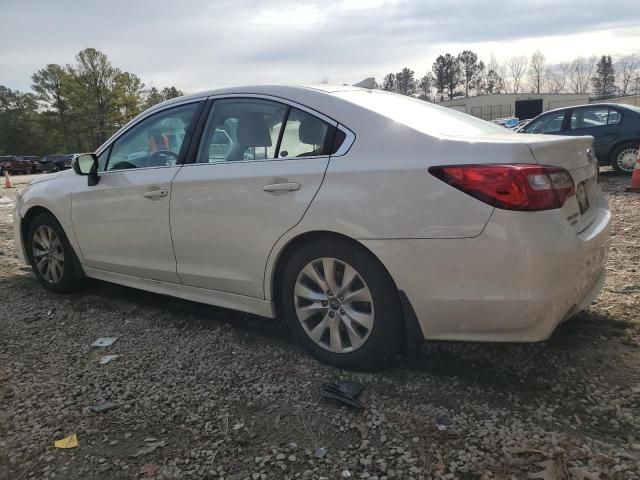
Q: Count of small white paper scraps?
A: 2